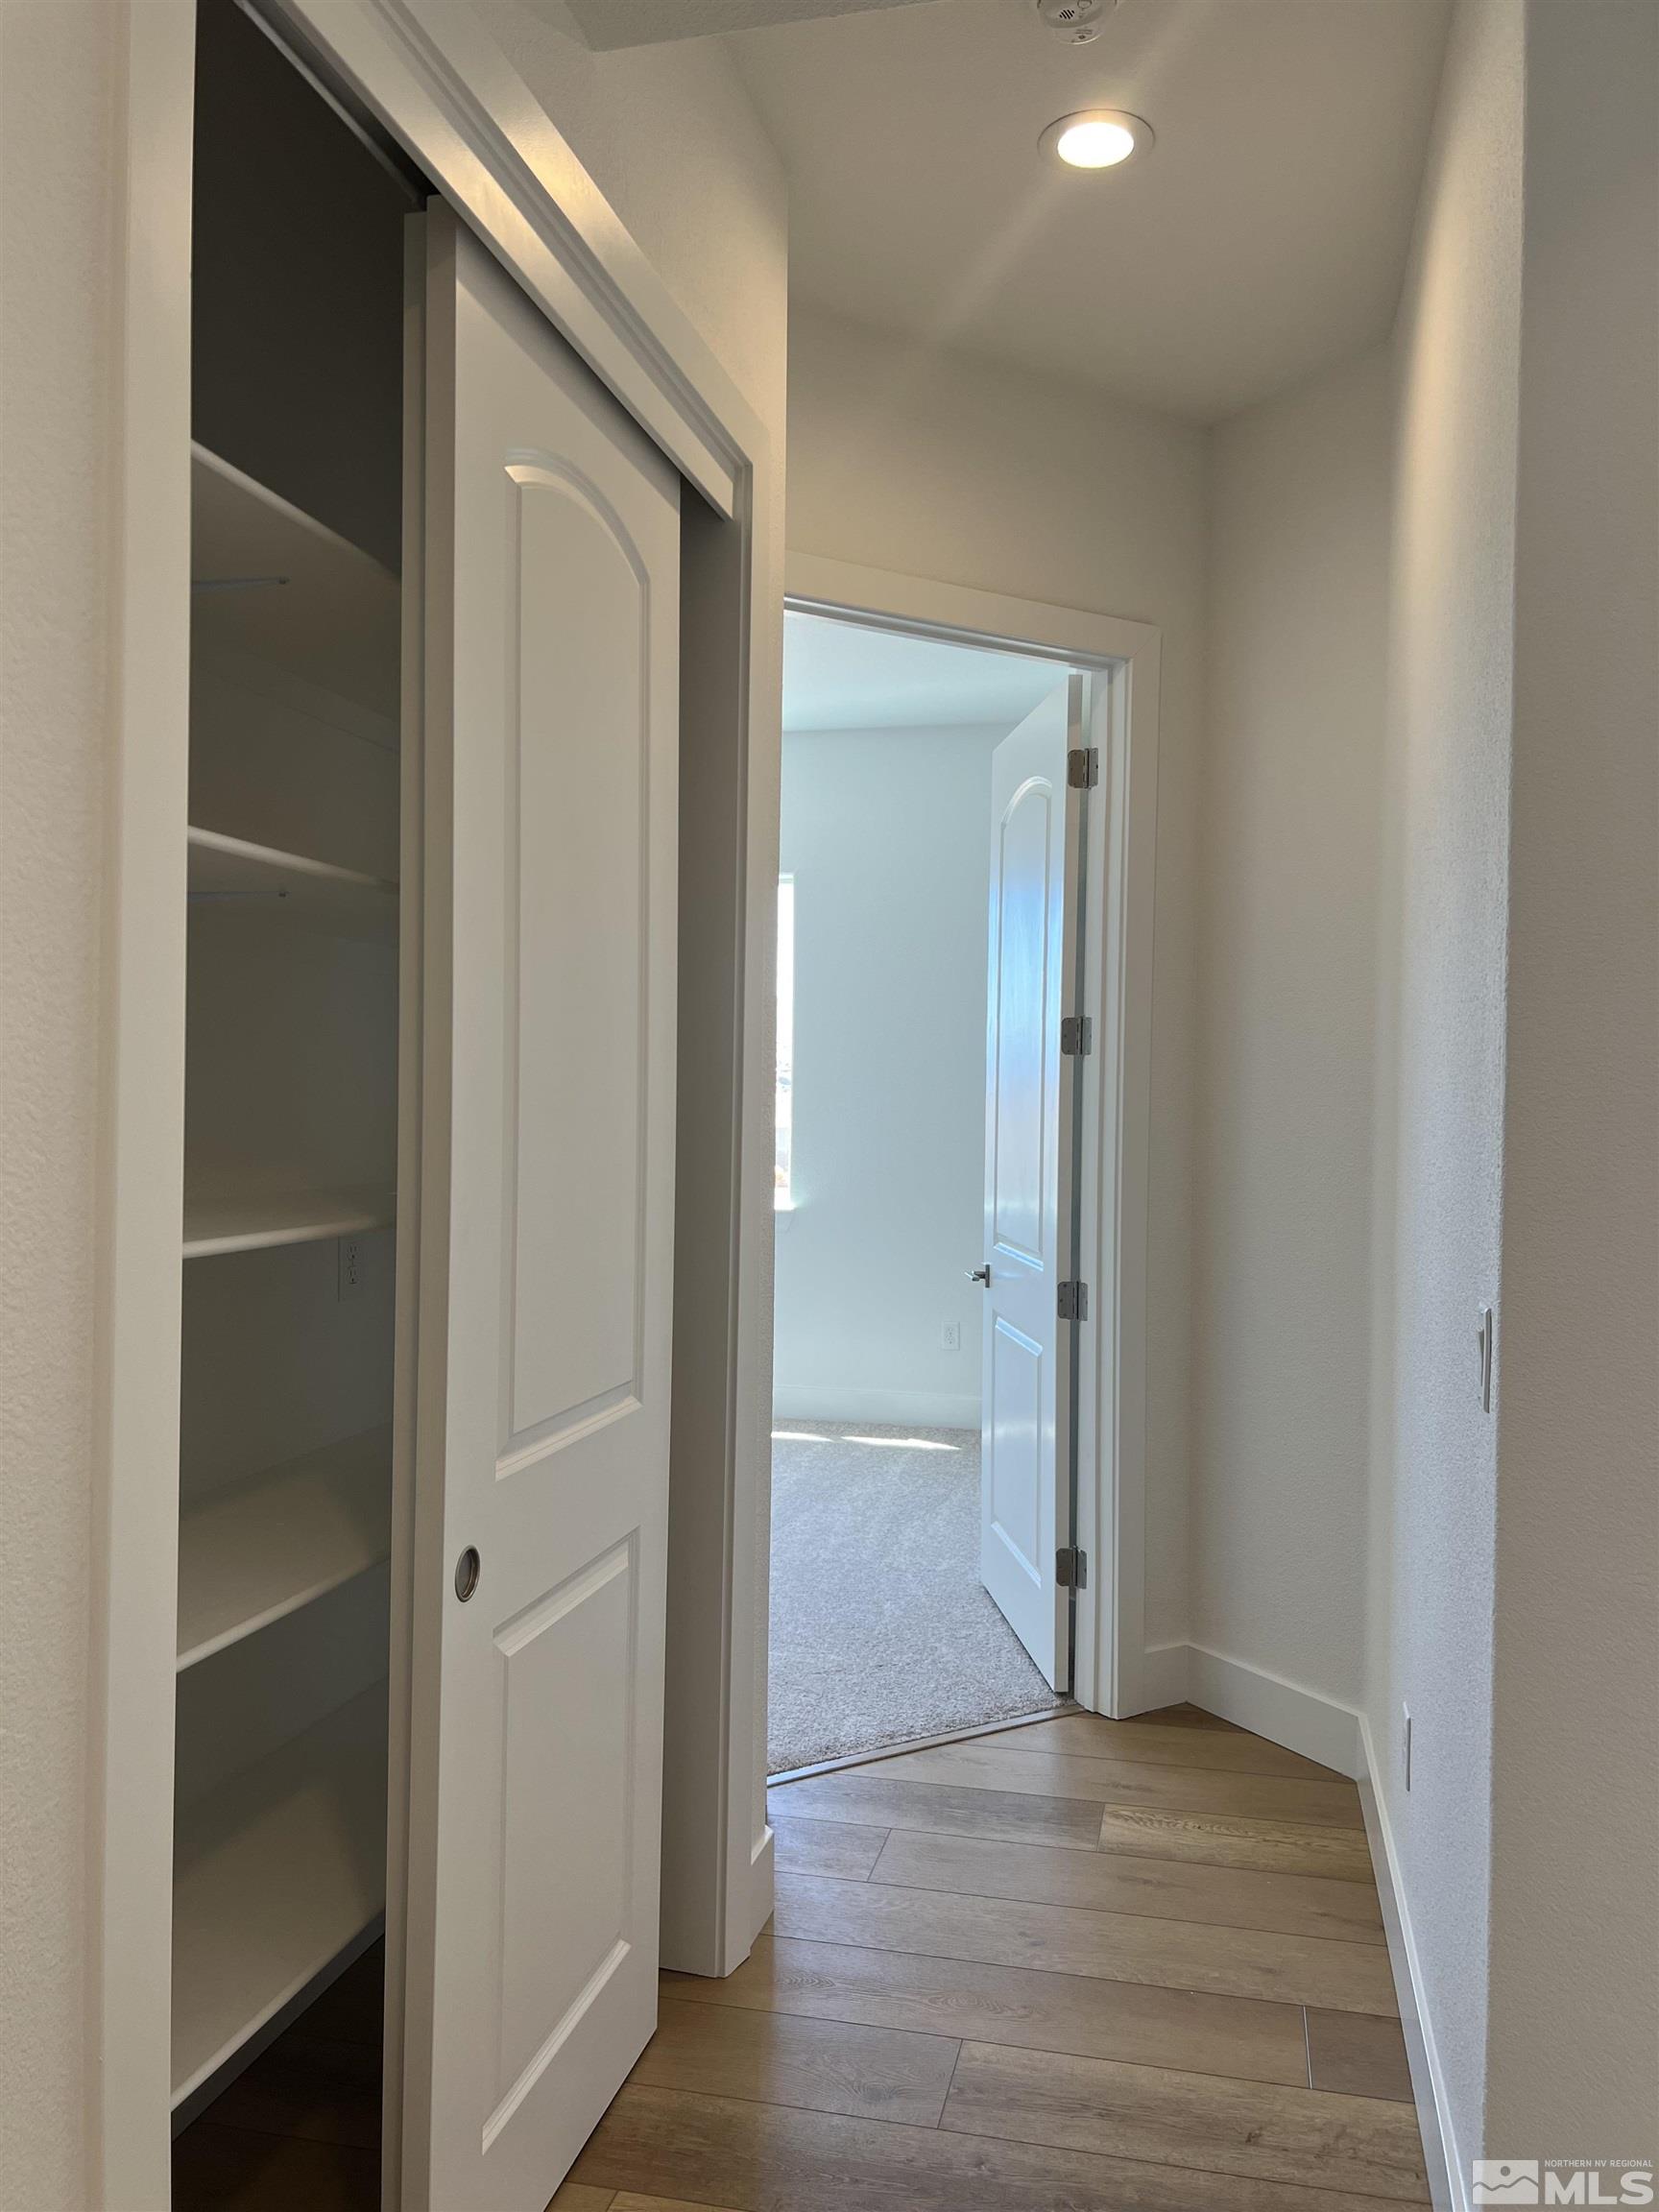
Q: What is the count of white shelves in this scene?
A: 5